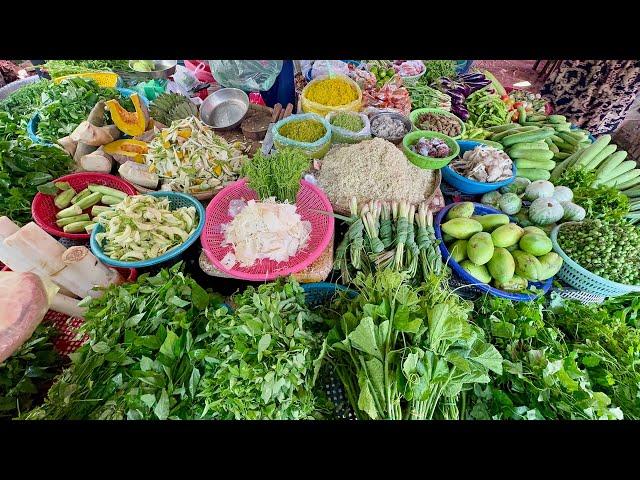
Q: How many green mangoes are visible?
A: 13